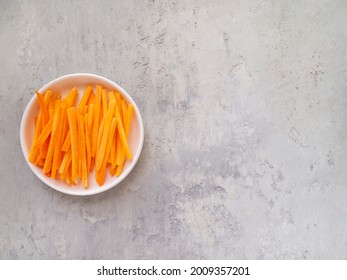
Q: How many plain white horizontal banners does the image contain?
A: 1